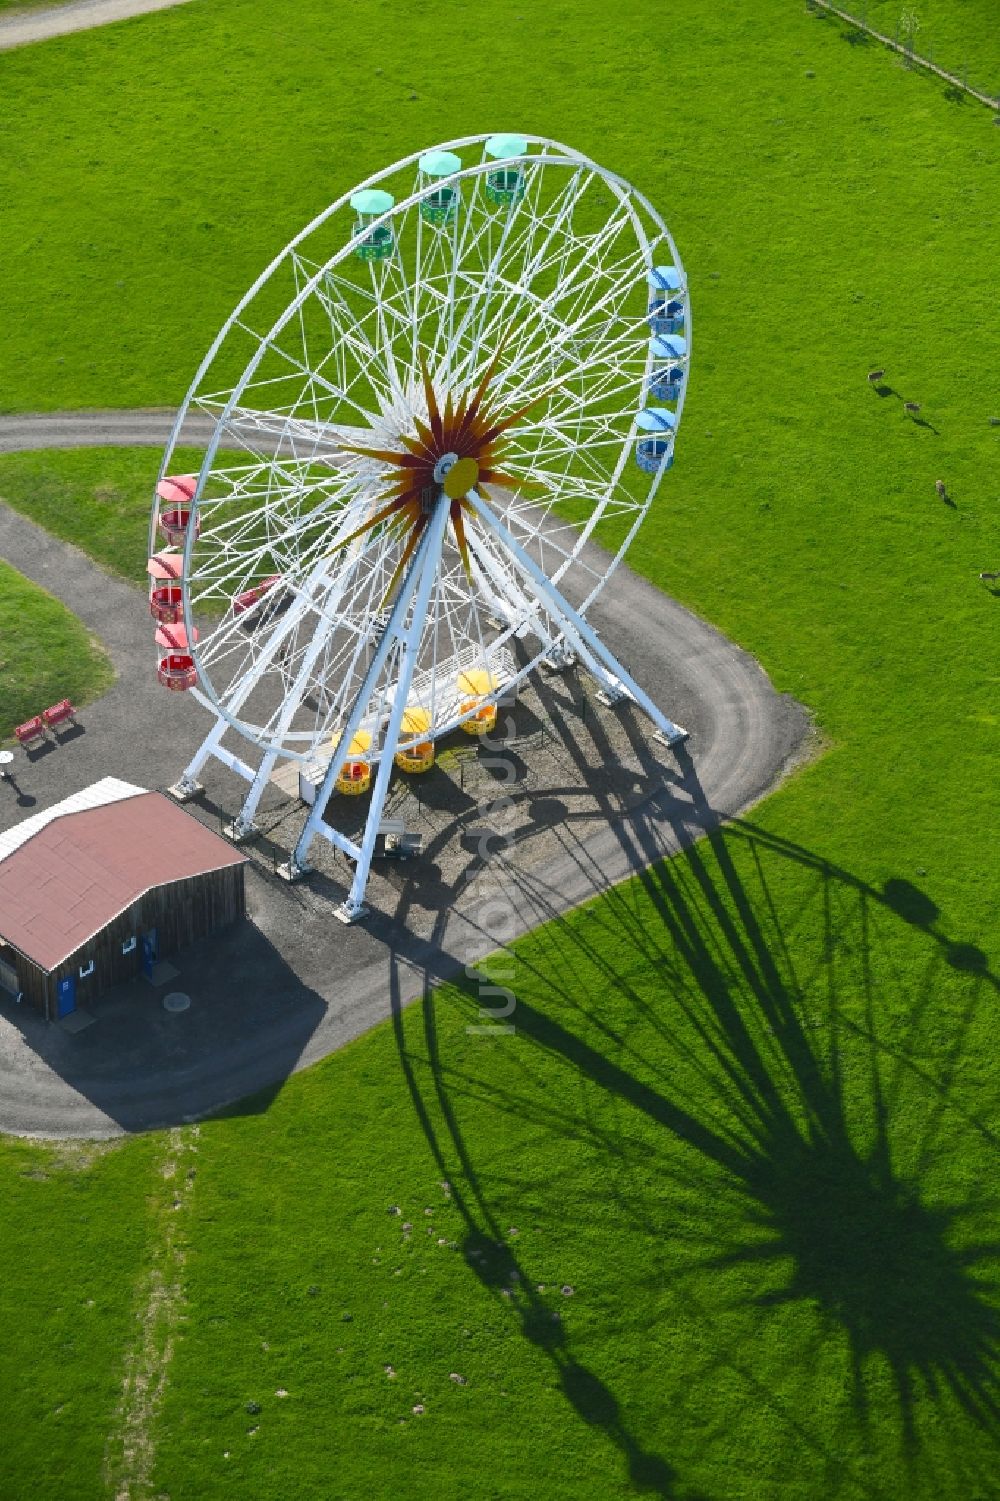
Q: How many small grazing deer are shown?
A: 4